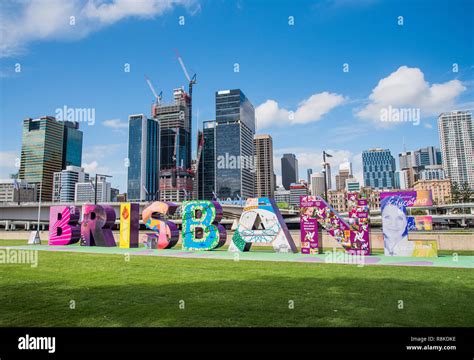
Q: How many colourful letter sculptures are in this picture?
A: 8